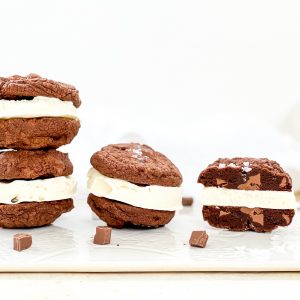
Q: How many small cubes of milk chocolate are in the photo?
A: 4